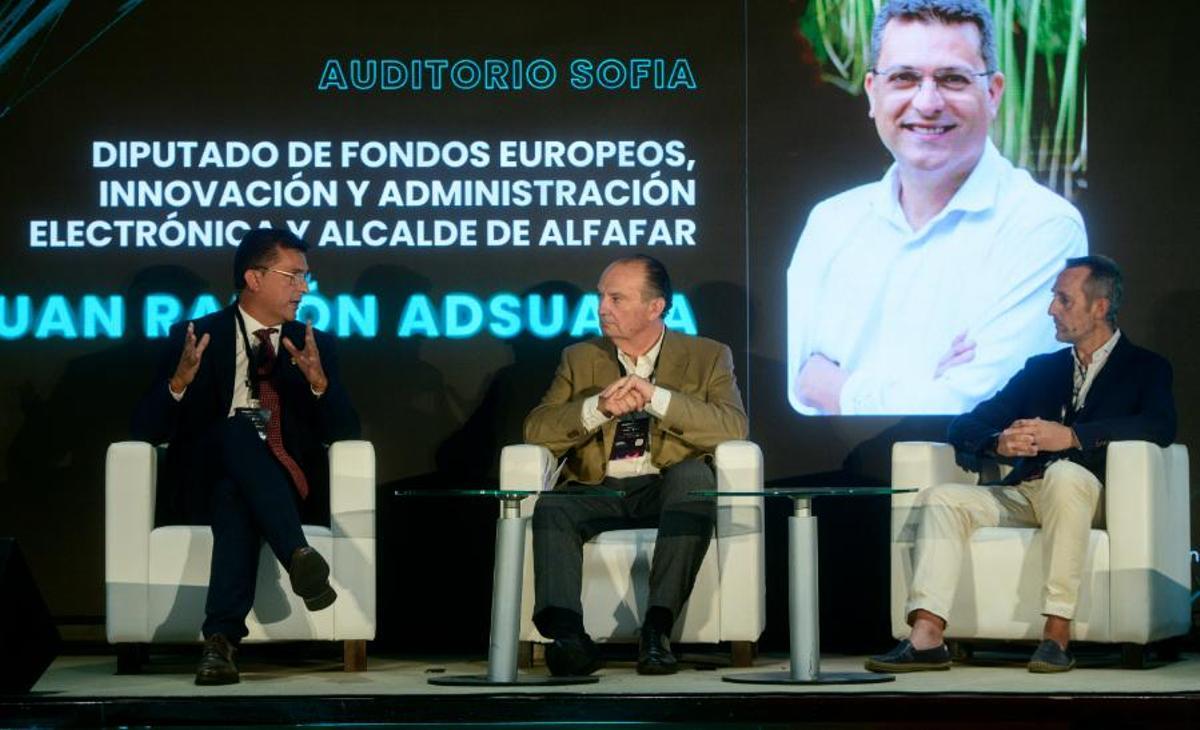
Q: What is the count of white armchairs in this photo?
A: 3